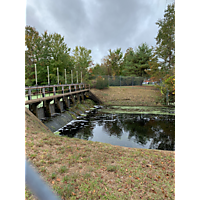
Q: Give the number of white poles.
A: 7